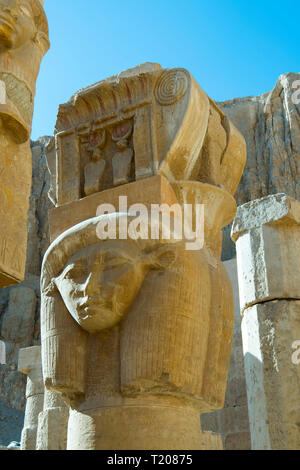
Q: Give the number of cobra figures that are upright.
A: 2